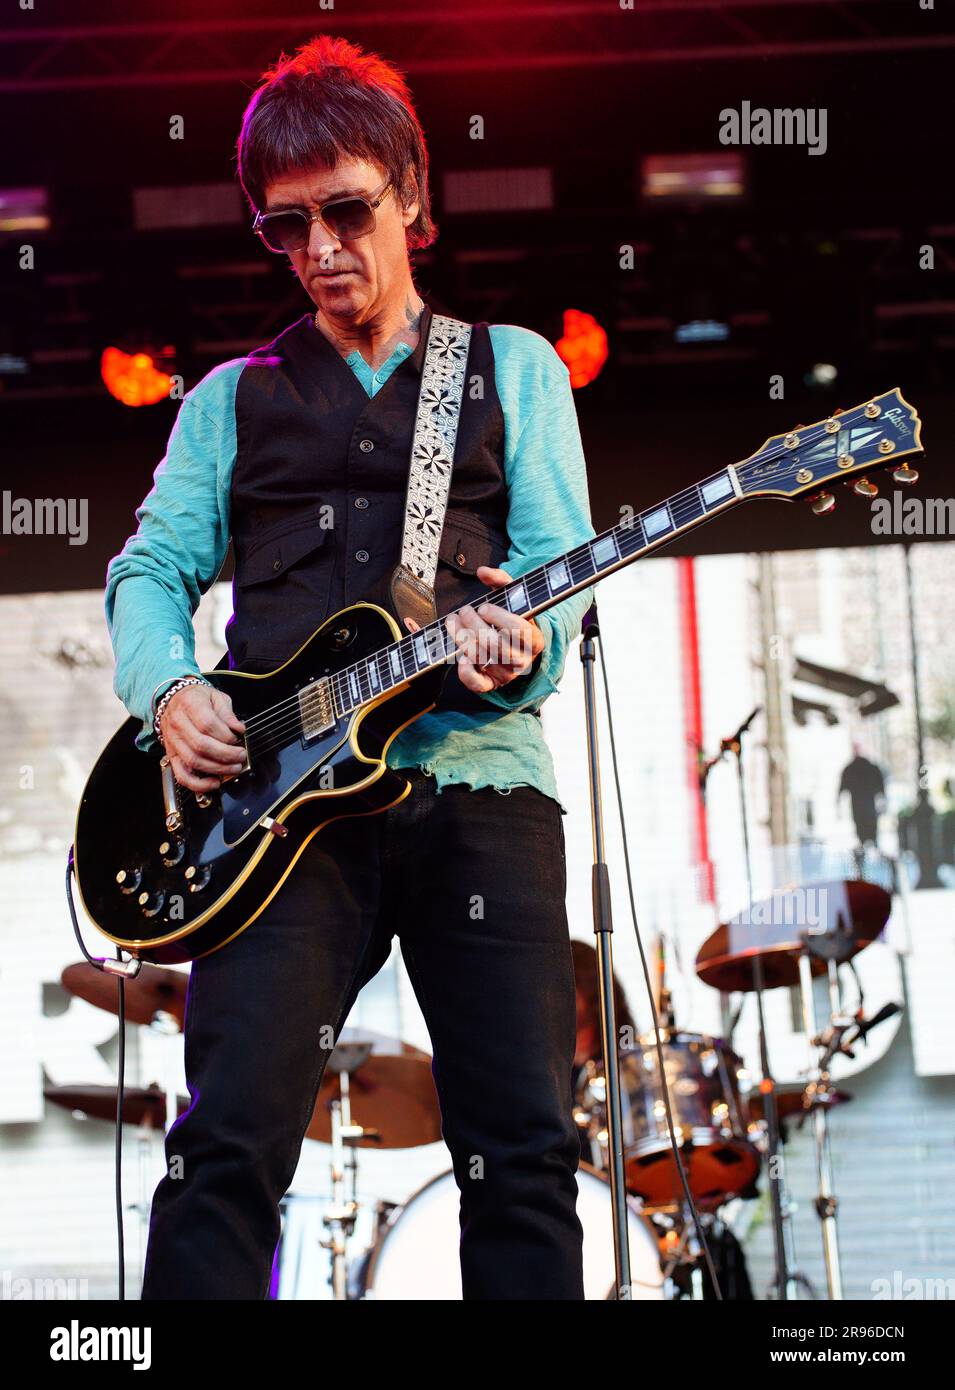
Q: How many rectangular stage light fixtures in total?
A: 4